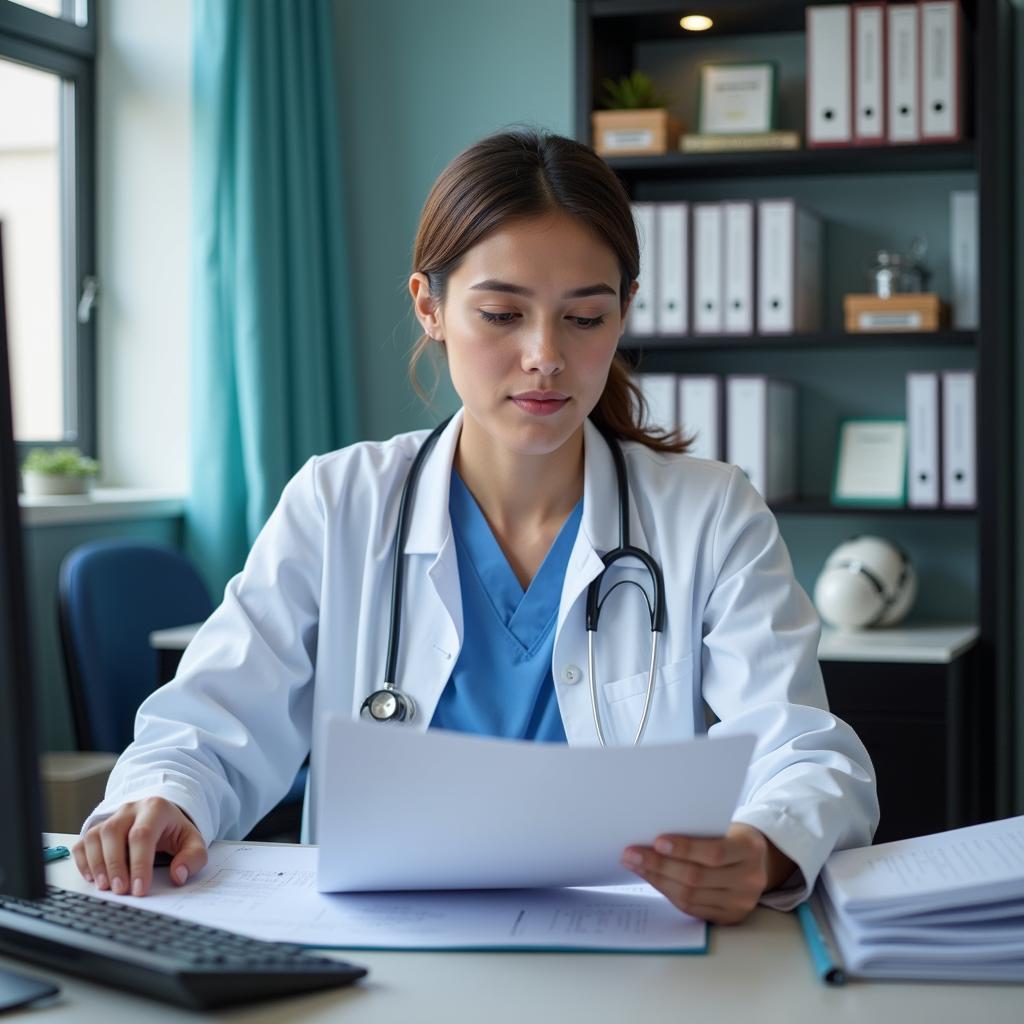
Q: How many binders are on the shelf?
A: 15